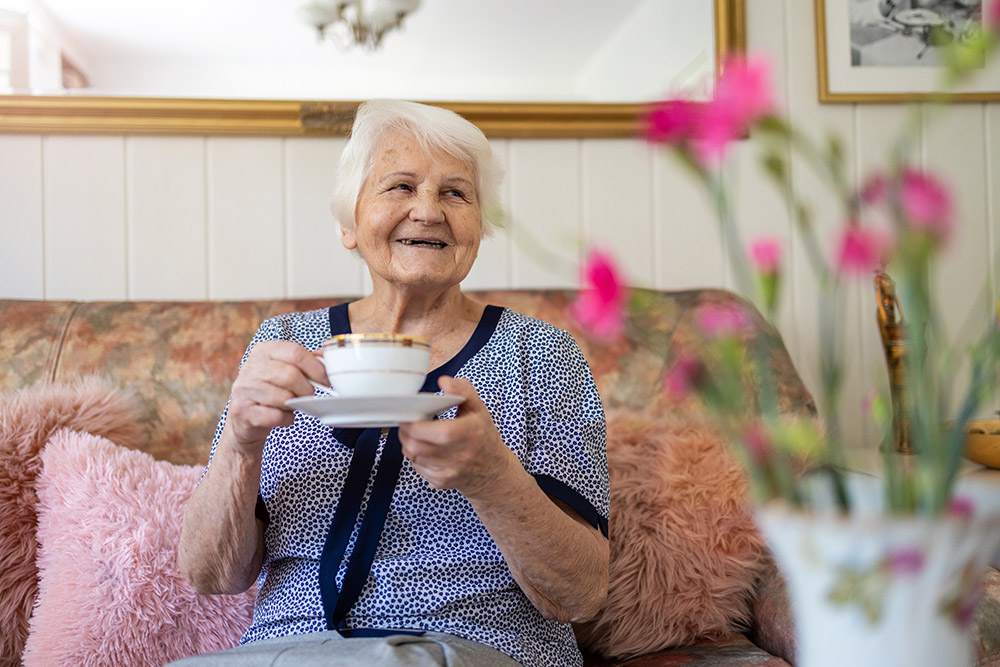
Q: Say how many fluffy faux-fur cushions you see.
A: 3